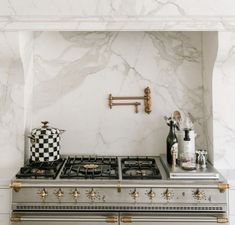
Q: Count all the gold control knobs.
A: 8